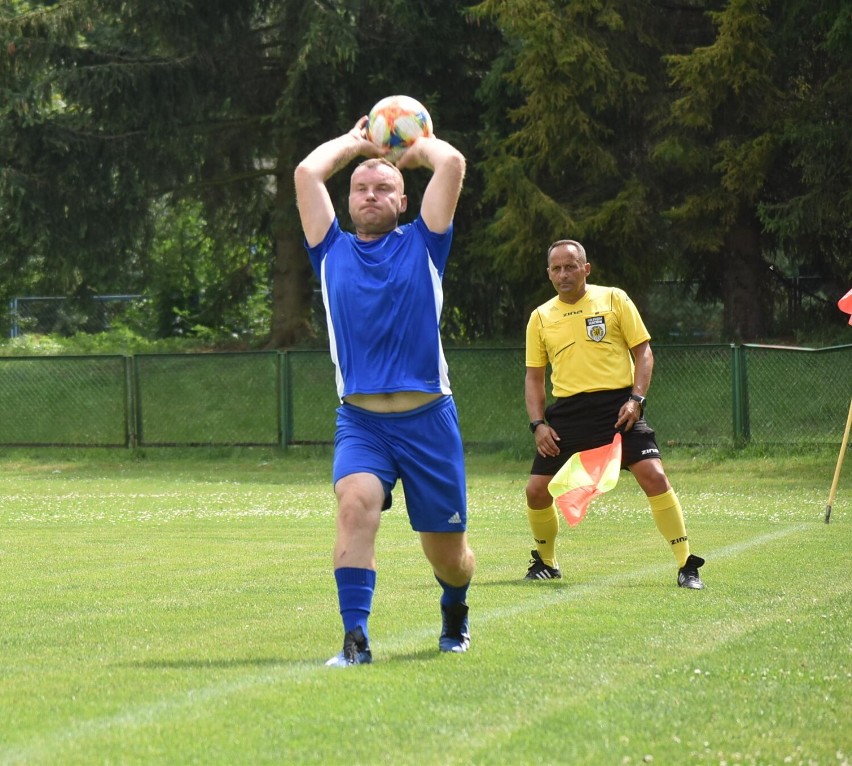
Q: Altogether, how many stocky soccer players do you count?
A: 1